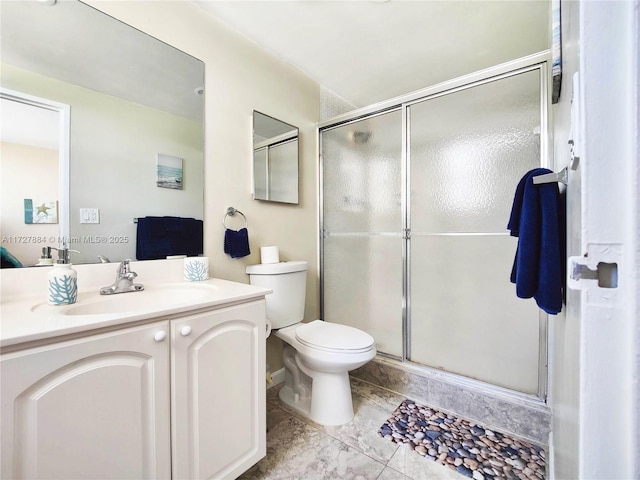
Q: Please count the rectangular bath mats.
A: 1